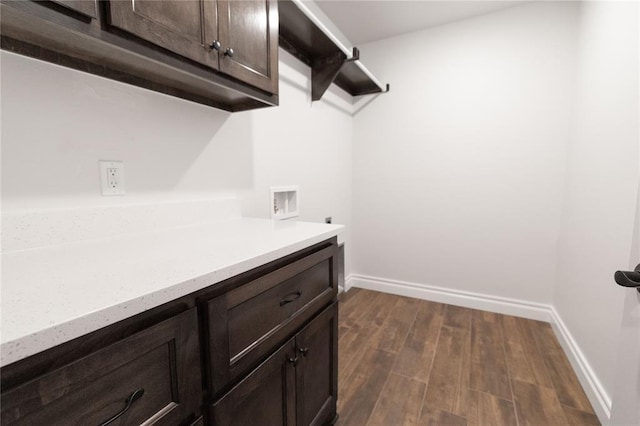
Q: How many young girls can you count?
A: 0